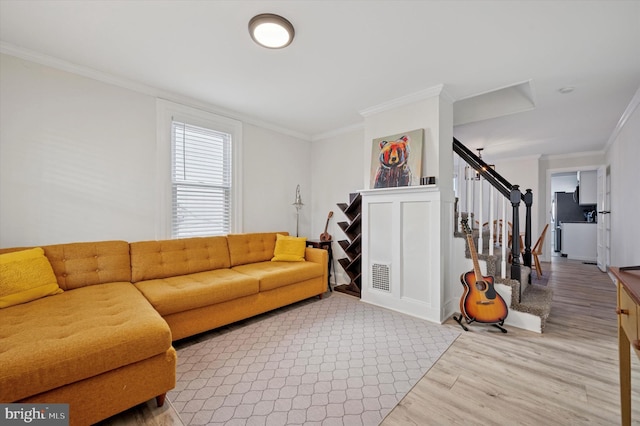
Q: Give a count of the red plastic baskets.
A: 0